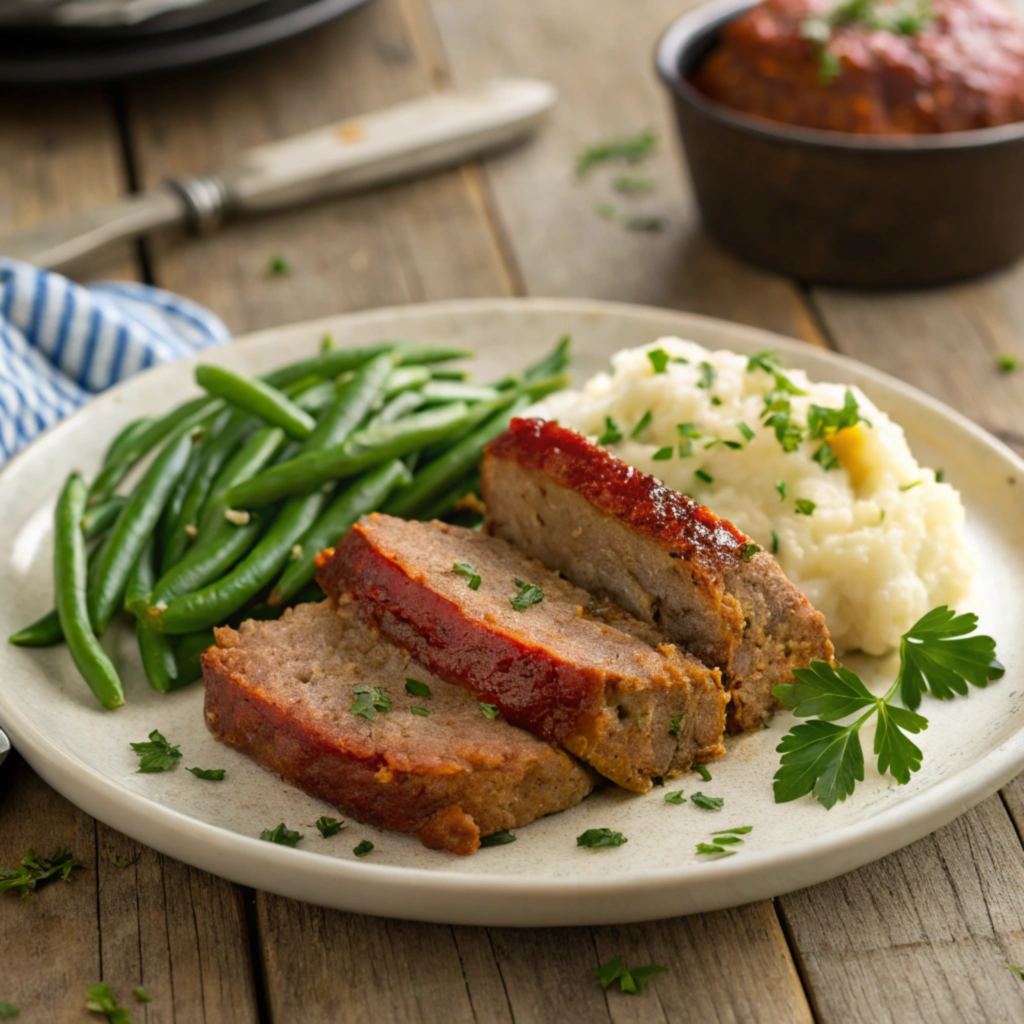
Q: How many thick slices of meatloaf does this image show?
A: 3